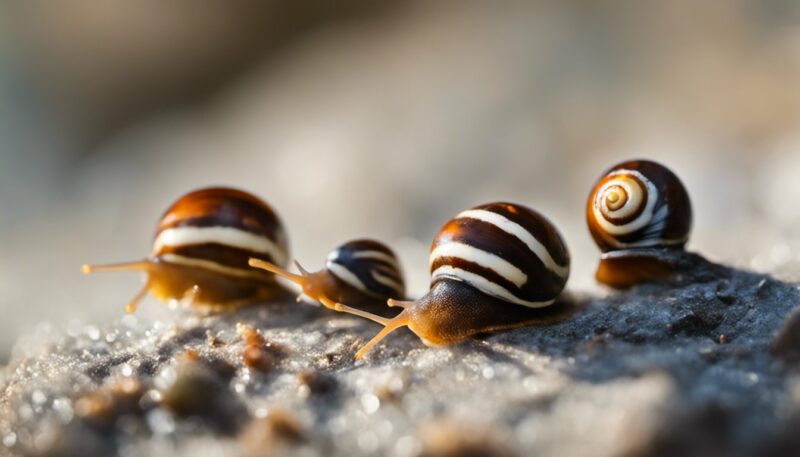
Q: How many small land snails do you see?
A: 4